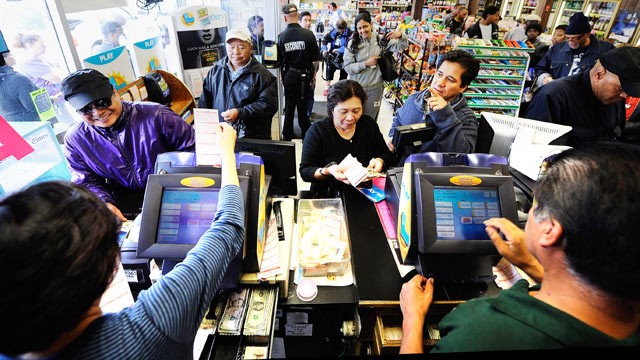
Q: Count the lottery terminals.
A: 2